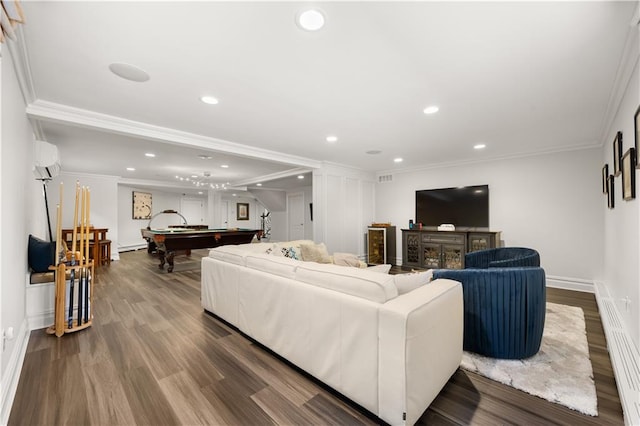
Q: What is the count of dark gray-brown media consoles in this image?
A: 1